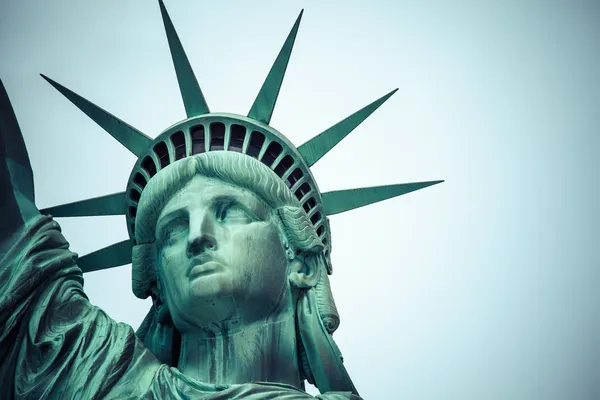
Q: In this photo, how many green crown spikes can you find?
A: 7